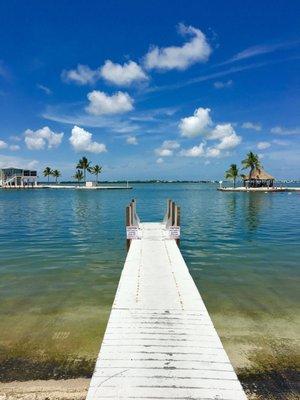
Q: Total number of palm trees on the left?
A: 5